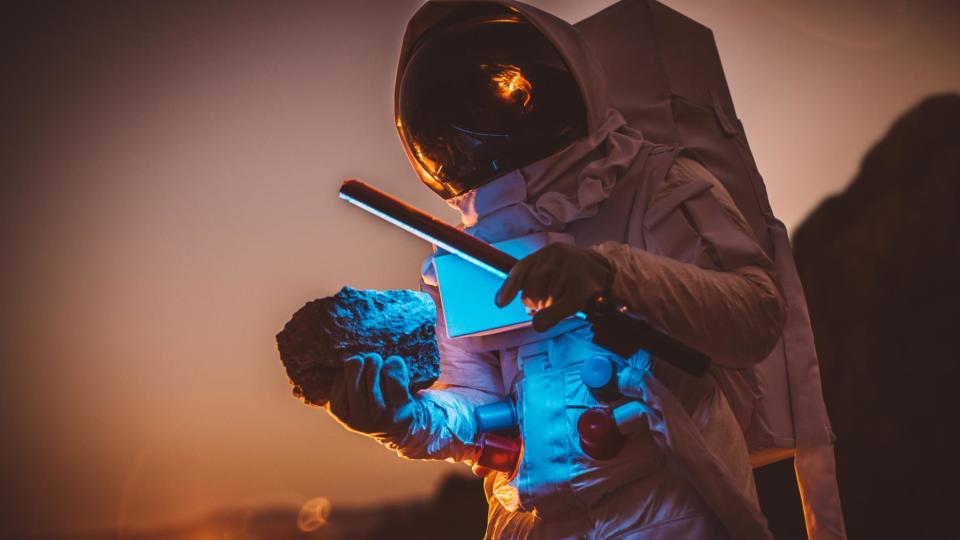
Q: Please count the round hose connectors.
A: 4